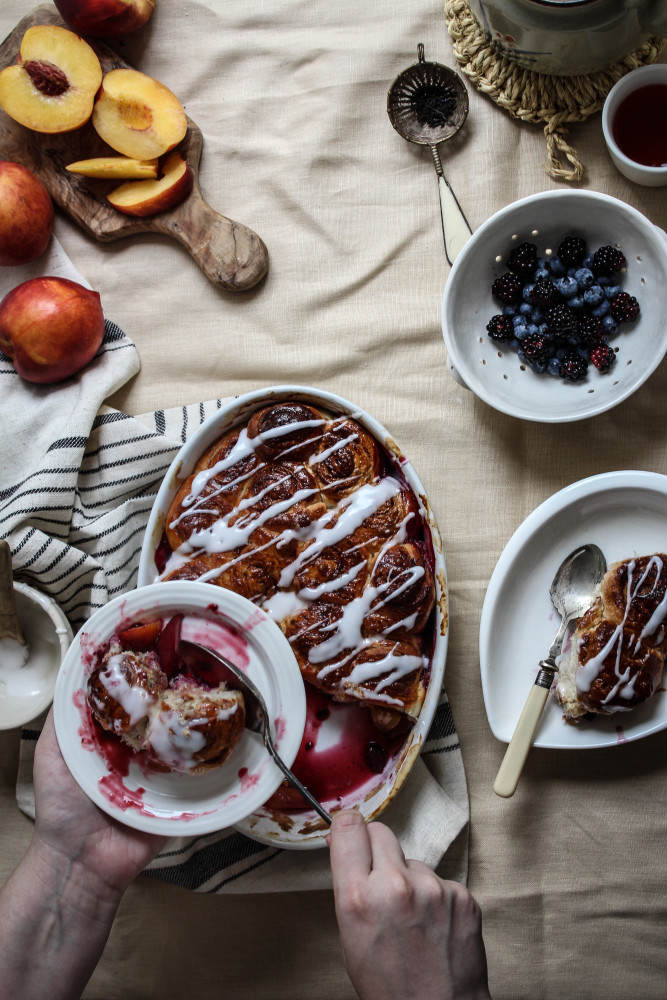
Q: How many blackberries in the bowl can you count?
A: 12